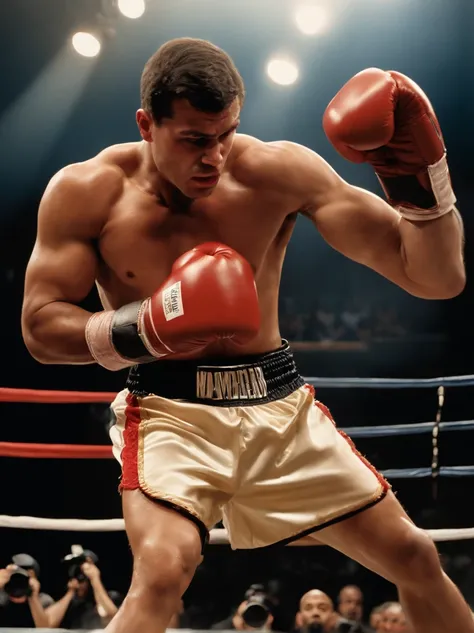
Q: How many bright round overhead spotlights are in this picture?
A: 4